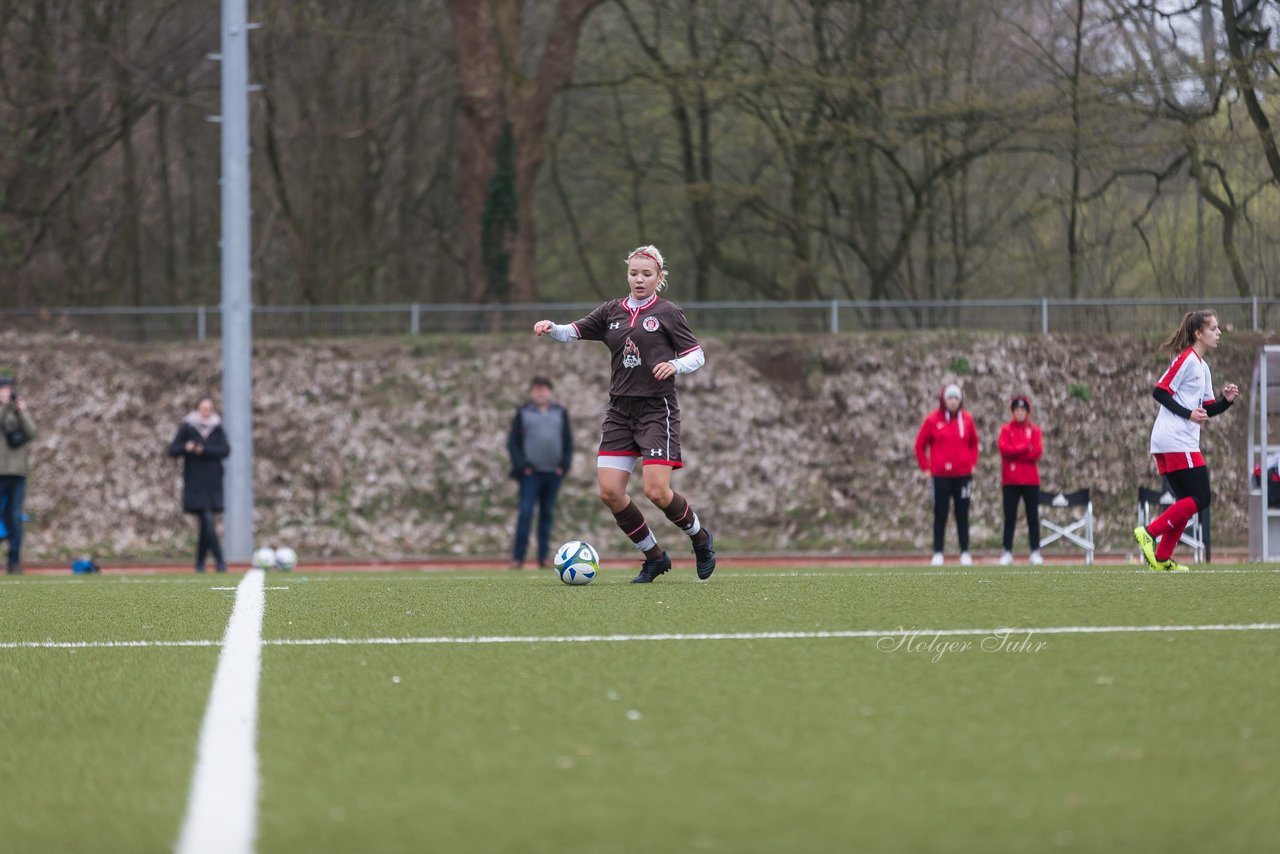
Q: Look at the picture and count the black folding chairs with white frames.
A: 2